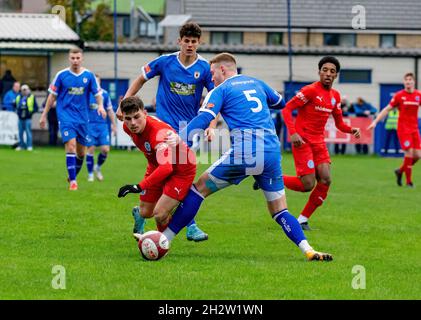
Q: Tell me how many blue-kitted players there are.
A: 4